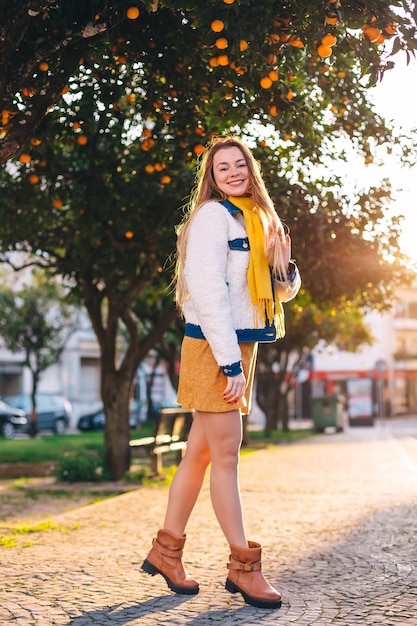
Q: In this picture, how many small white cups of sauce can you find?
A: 0